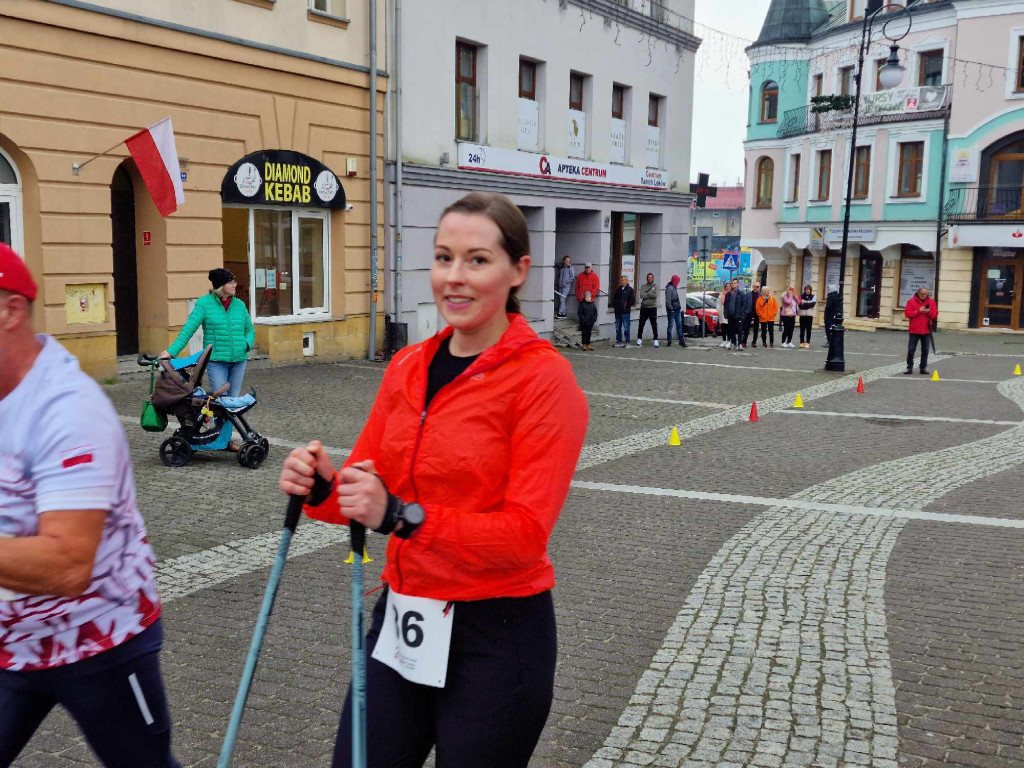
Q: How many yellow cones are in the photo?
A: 5